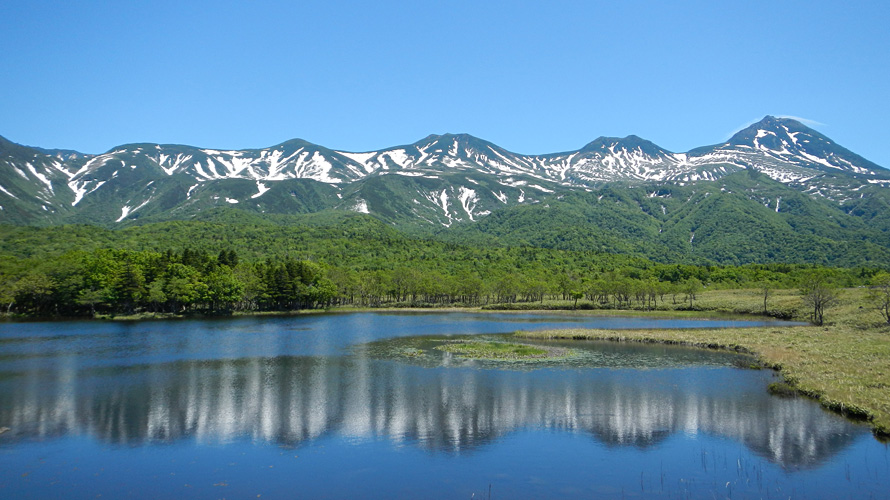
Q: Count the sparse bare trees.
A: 3